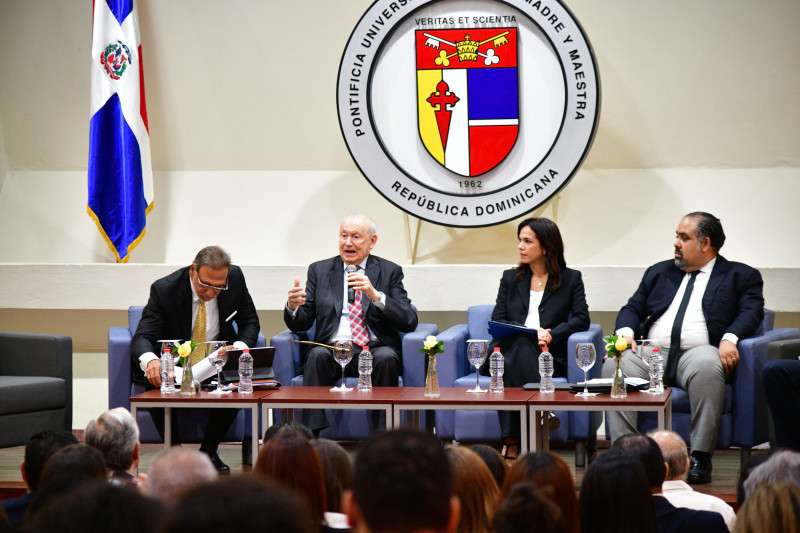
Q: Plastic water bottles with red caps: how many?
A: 6